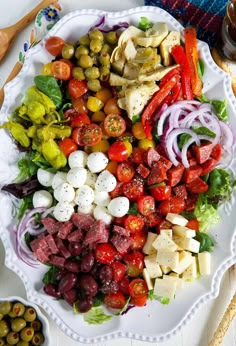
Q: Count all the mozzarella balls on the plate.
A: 15